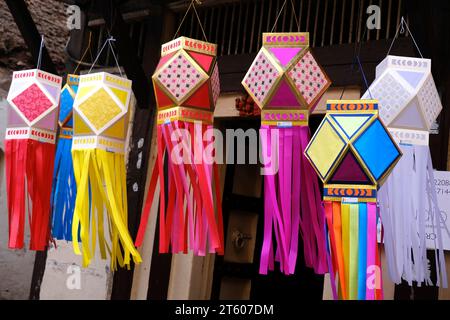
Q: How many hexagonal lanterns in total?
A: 7